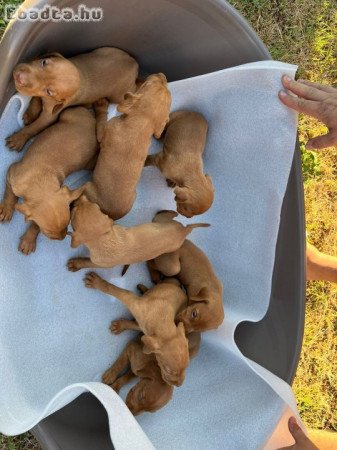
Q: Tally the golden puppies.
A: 8